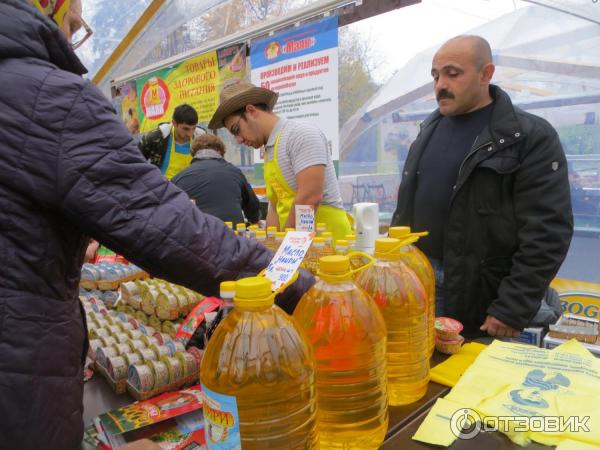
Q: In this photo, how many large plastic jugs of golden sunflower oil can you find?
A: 4